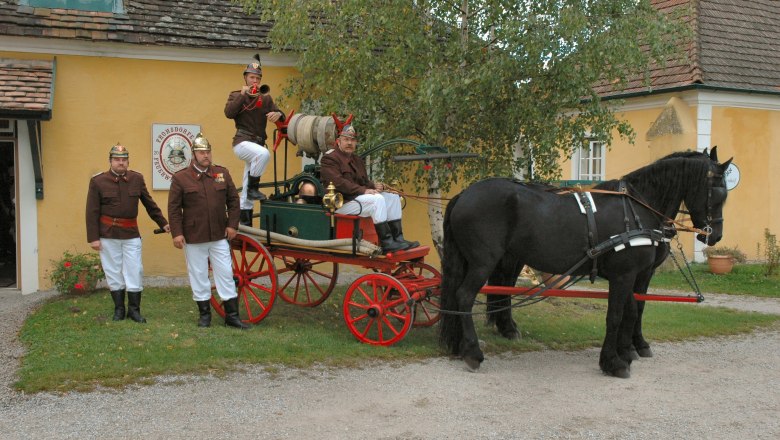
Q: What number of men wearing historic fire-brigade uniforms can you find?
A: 4